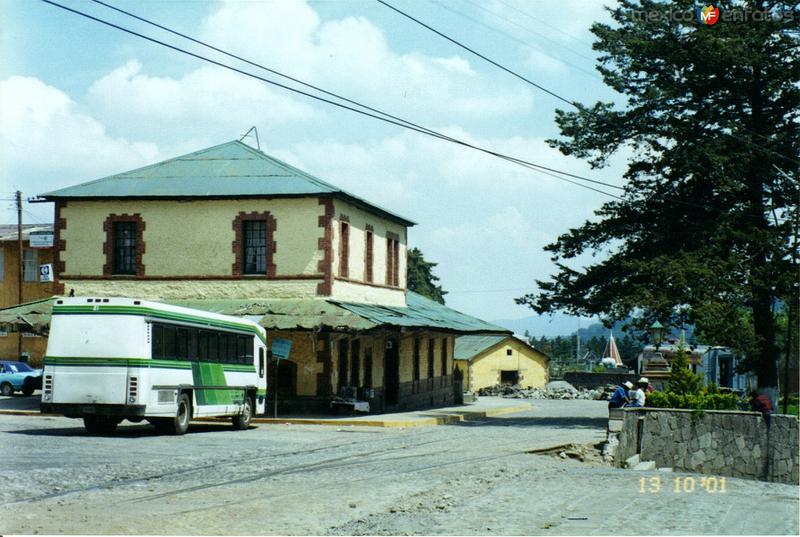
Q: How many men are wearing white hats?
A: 2